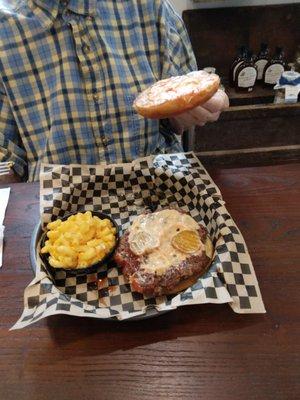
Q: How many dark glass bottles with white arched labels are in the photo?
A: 4